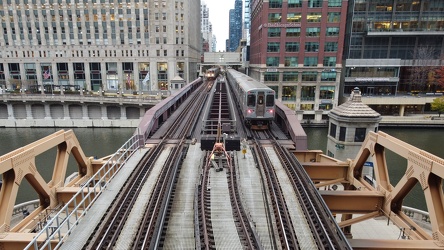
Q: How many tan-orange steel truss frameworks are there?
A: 2